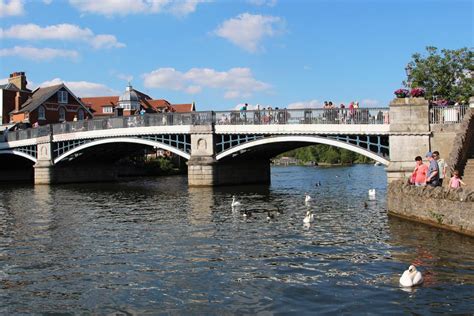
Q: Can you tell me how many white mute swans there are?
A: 5